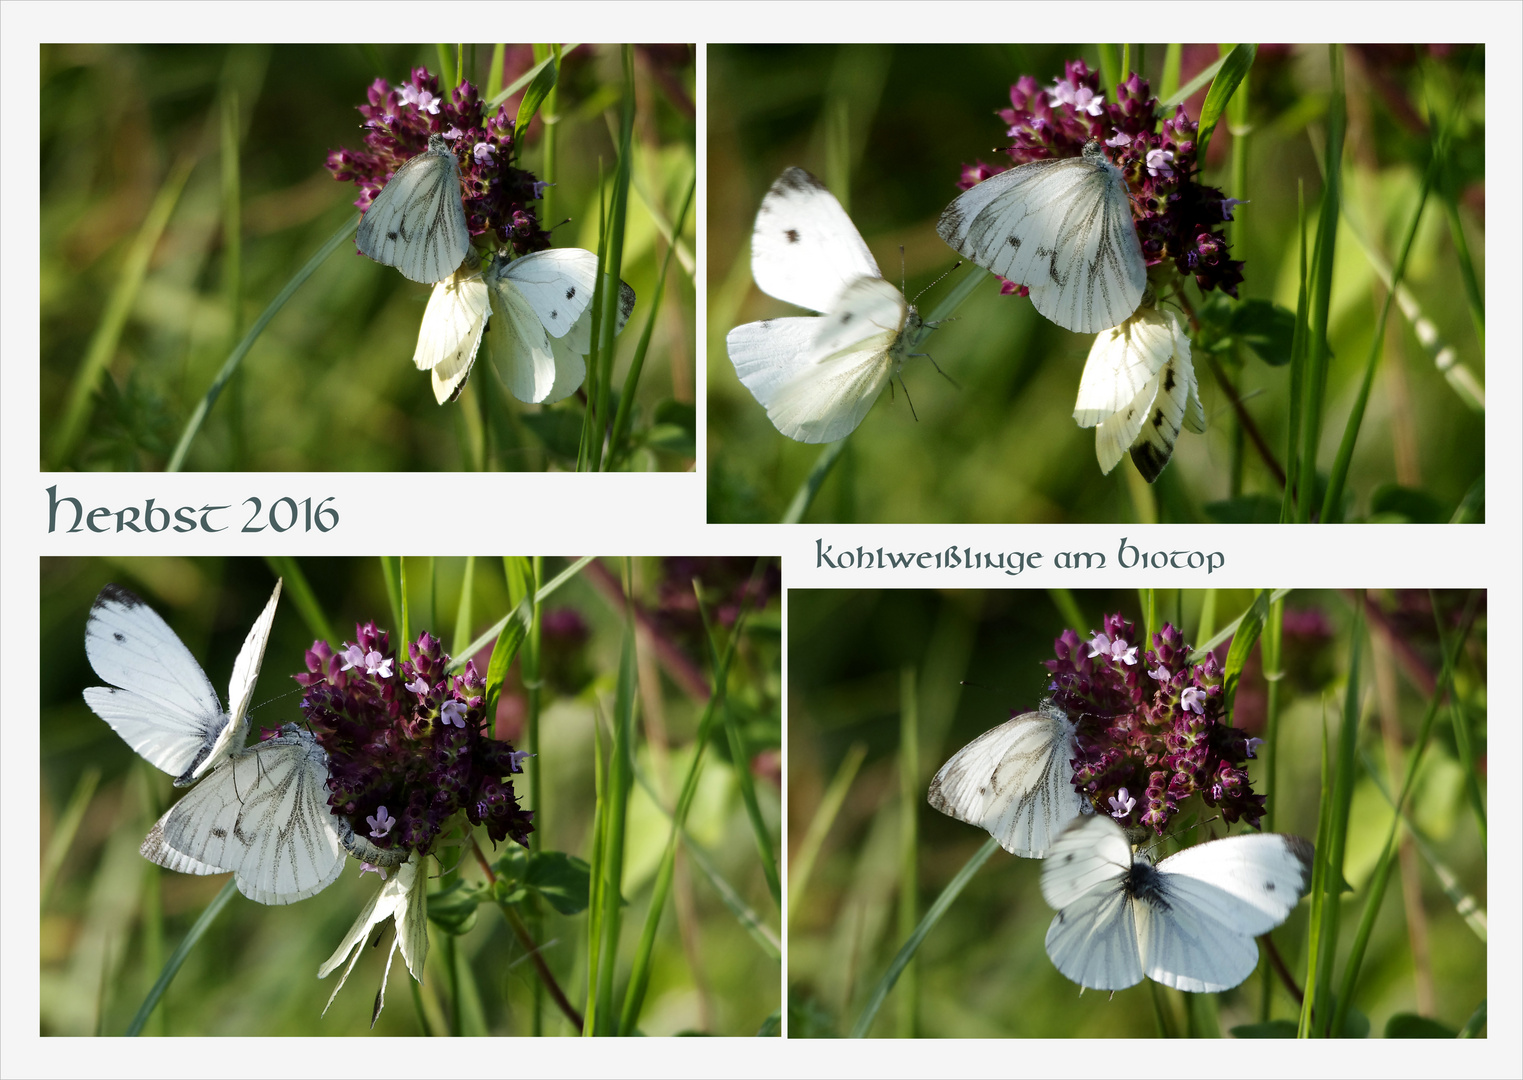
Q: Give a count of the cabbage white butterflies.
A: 11